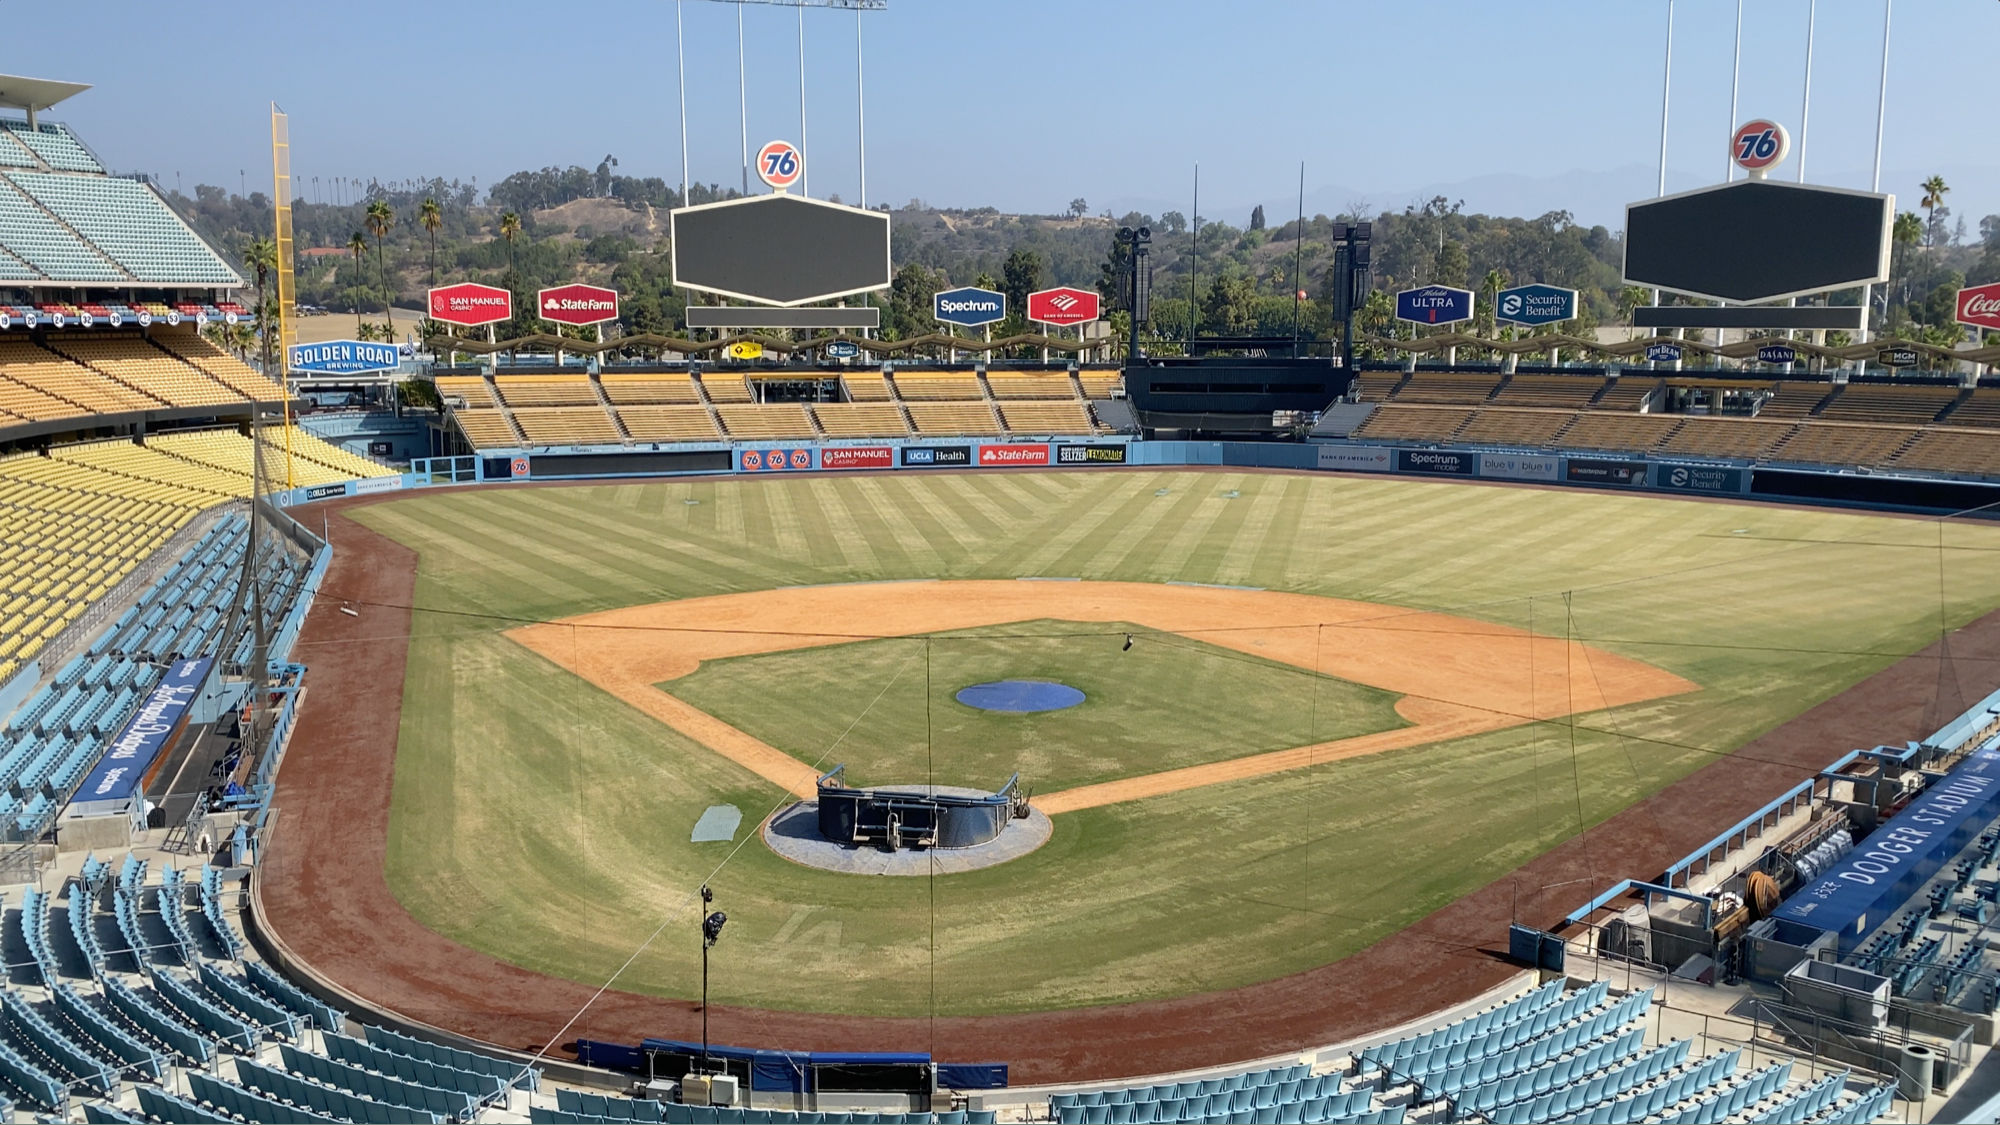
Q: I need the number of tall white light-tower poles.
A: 8